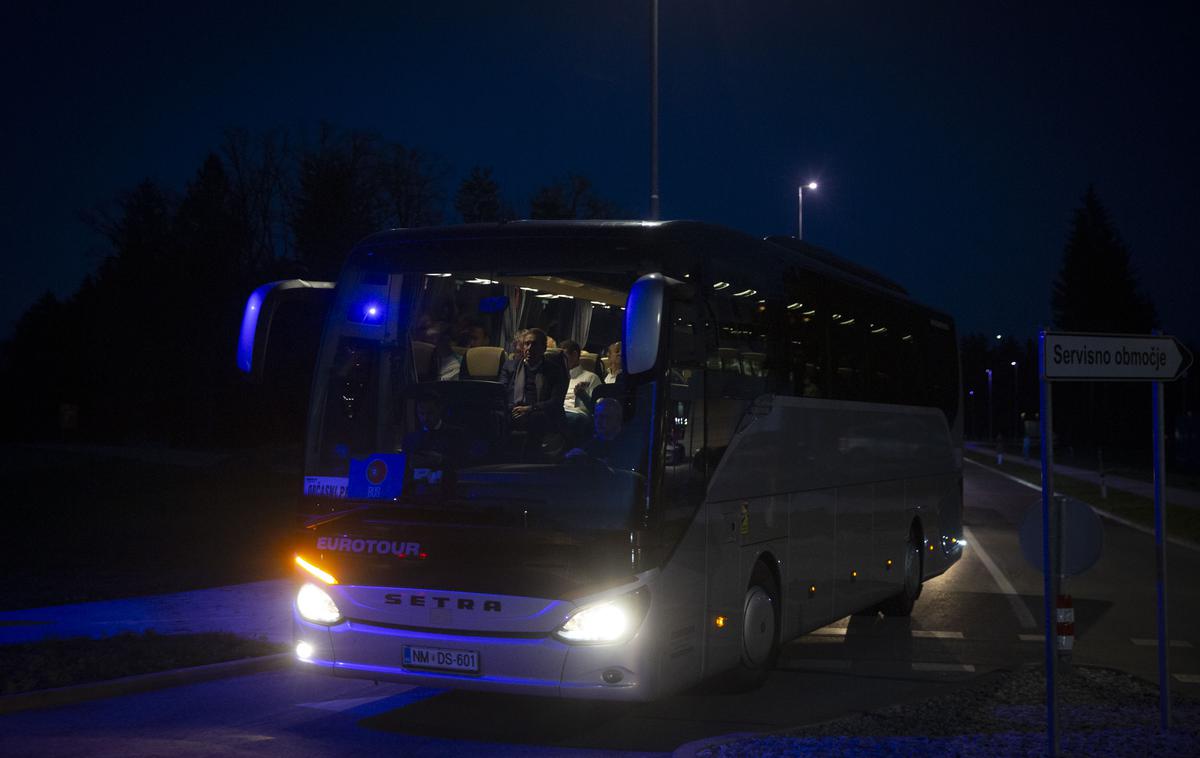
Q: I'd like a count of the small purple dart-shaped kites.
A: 0